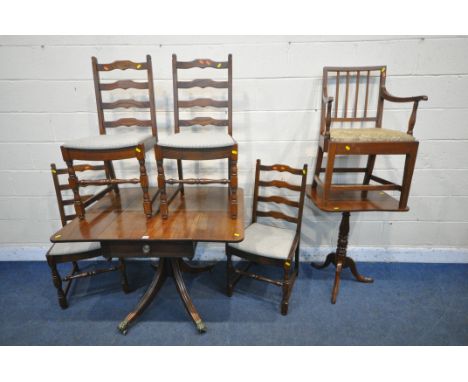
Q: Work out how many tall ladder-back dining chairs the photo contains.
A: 4